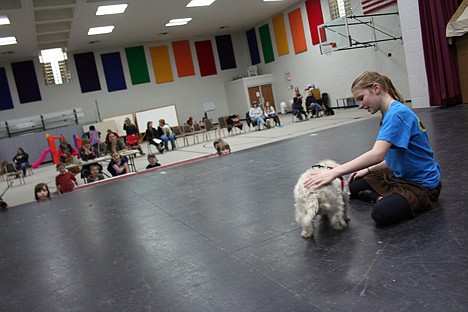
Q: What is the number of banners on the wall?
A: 14